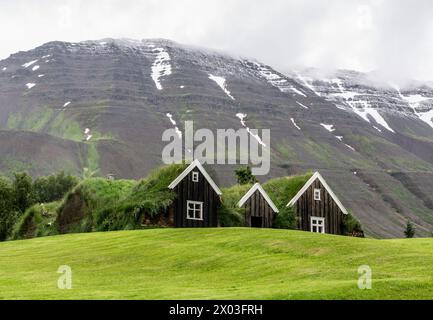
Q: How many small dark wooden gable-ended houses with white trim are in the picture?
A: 3